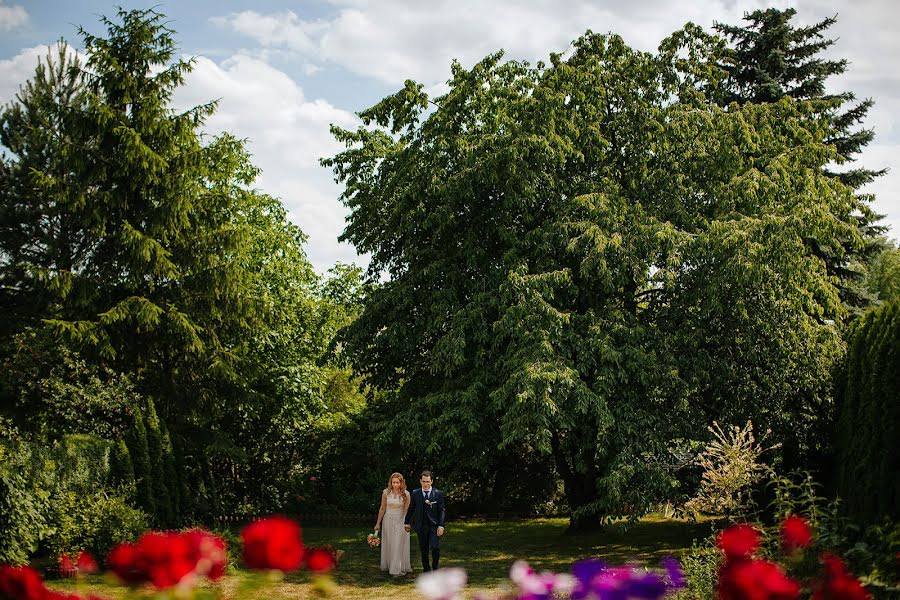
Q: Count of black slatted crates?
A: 0